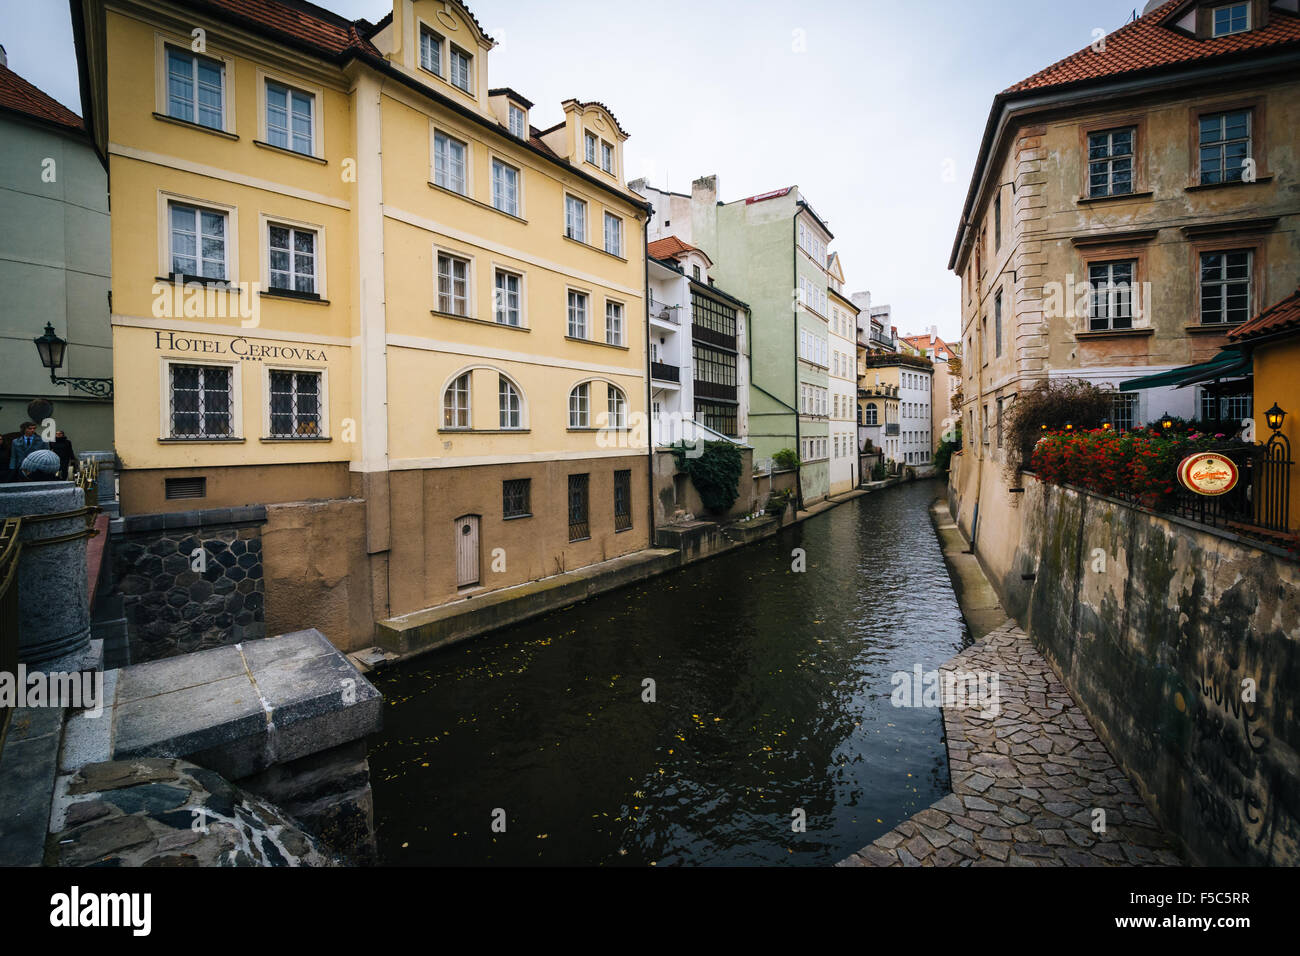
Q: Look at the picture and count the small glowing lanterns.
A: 5